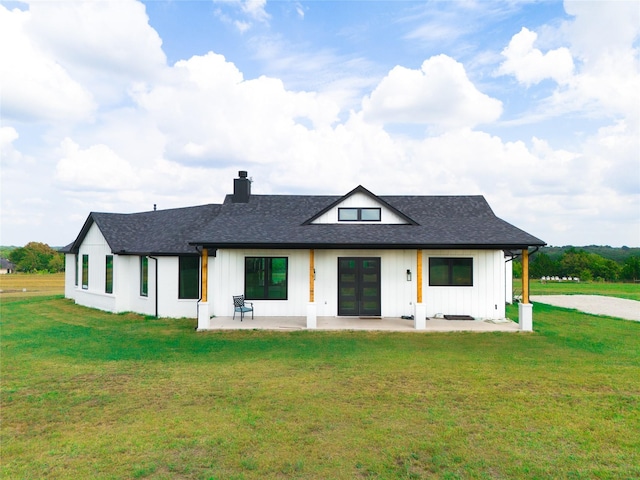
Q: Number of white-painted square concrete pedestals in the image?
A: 4